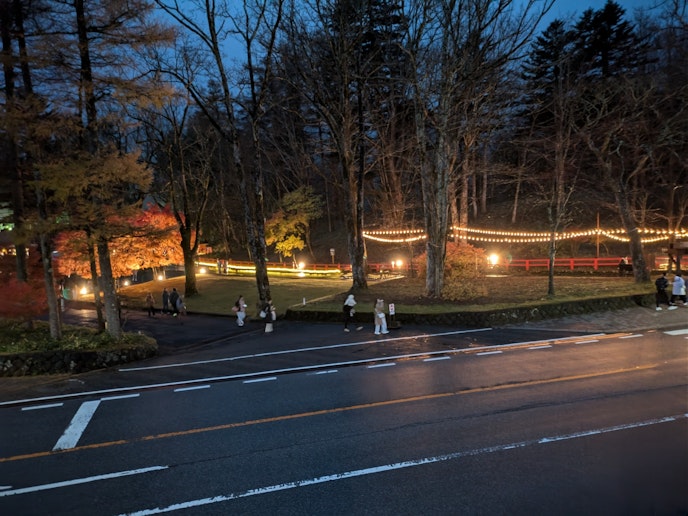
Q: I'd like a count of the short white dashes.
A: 11